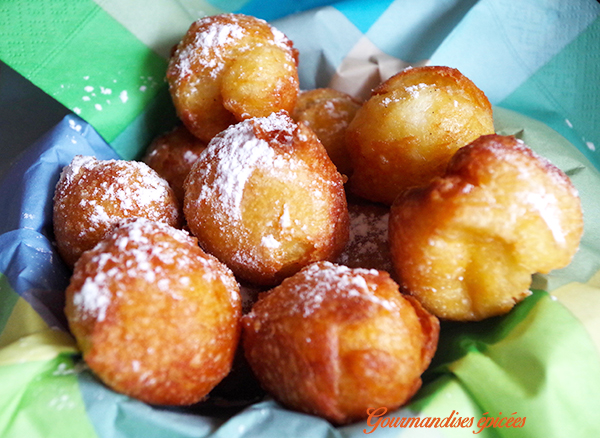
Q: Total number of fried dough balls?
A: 10